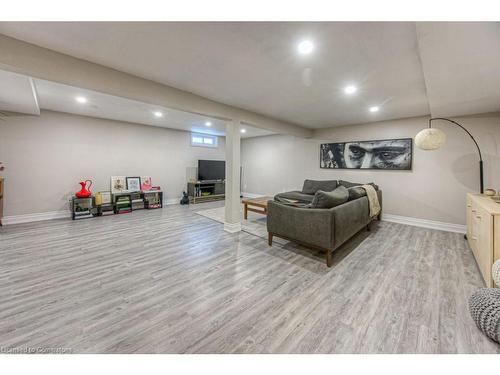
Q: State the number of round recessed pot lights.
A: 7